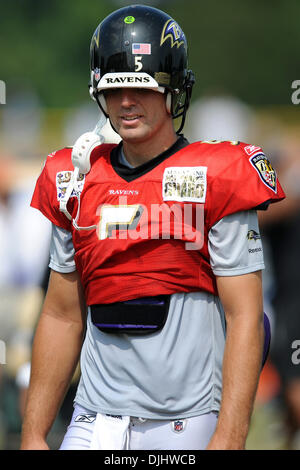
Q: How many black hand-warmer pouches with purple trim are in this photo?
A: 1